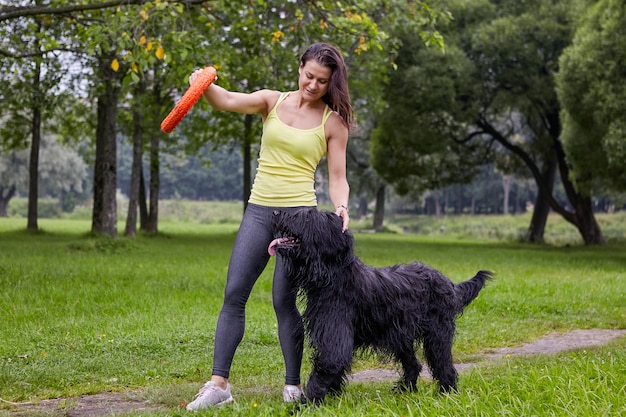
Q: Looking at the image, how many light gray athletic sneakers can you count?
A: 2